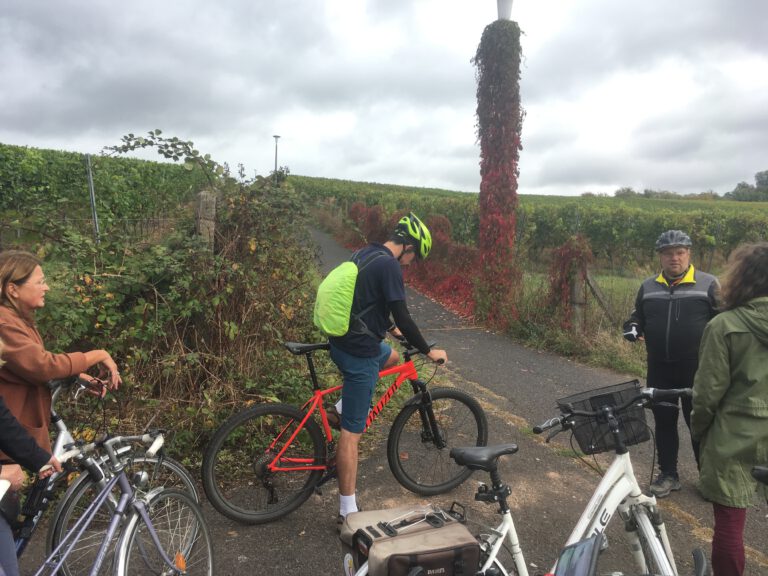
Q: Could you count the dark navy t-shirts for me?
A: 1